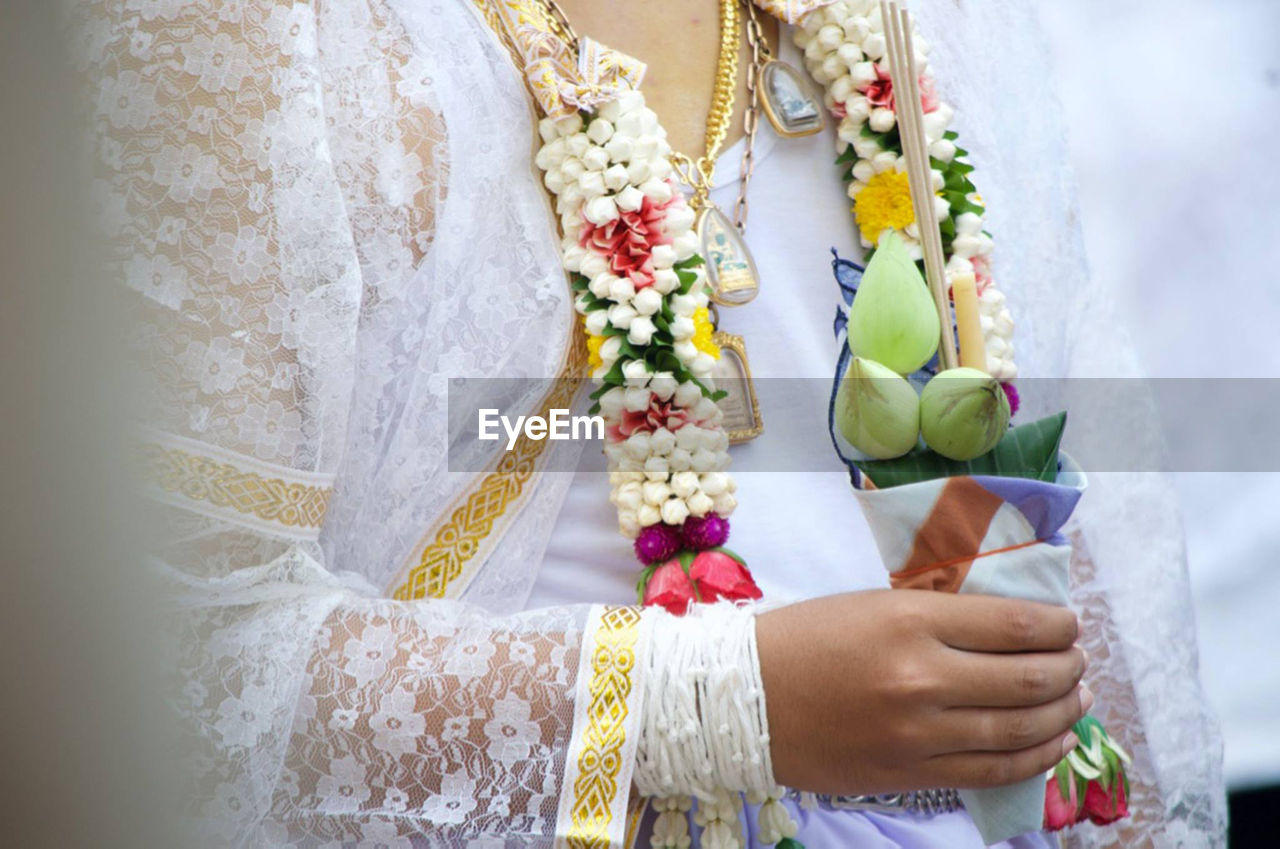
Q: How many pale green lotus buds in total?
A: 3